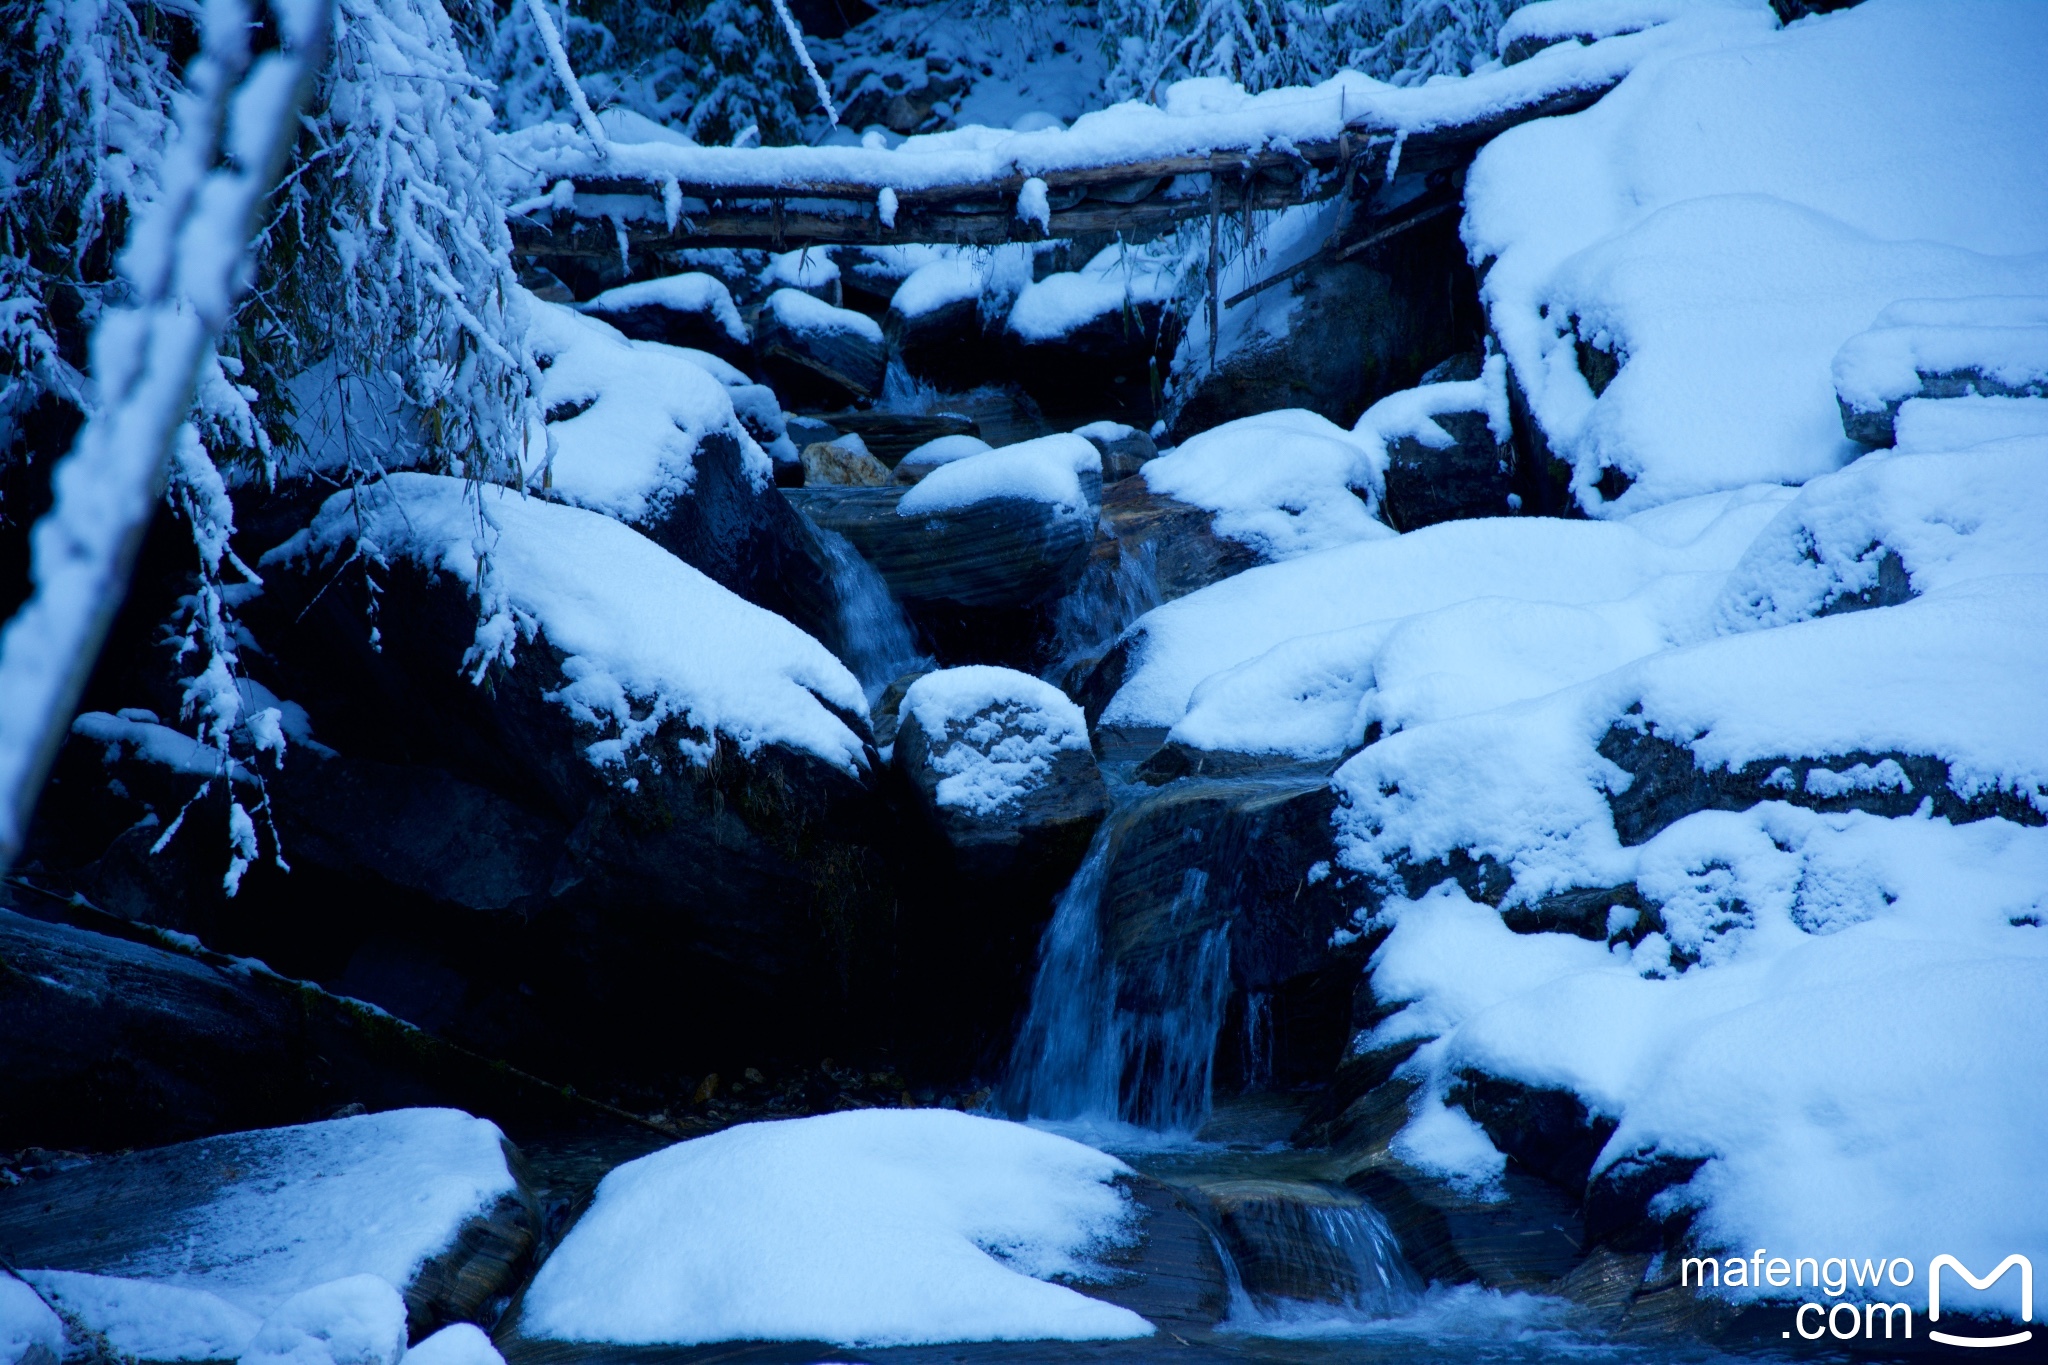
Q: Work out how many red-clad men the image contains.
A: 0